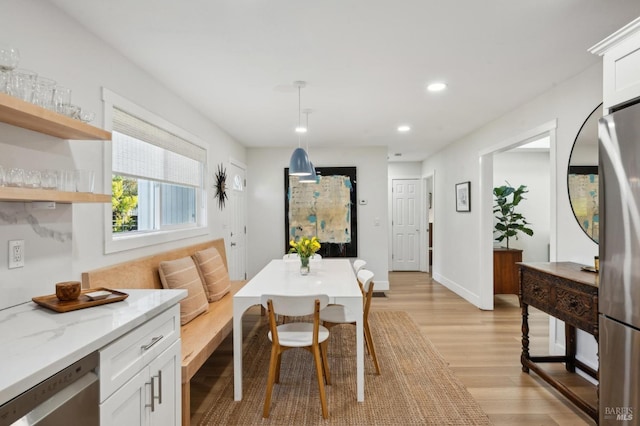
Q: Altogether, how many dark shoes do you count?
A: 0